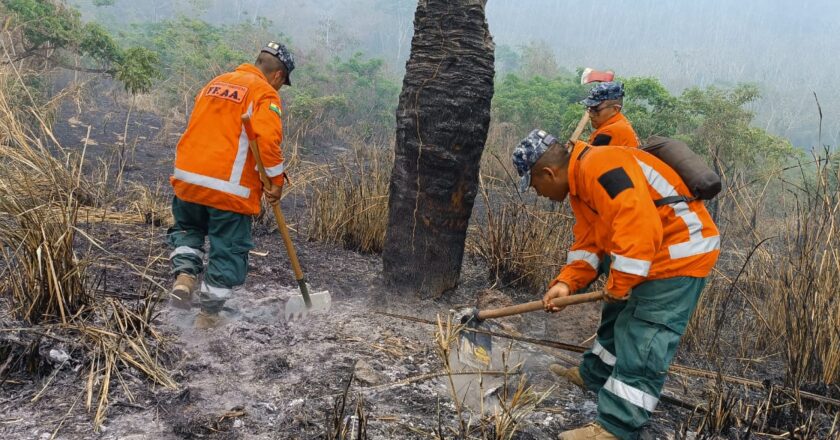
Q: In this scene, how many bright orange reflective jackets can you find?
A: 3